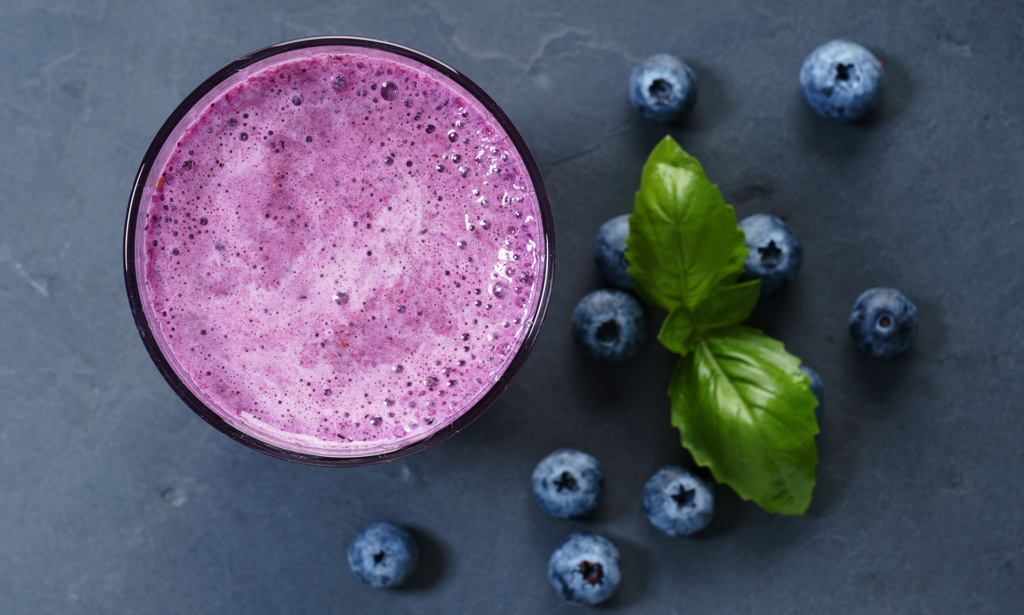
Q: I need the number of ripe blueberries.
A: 11